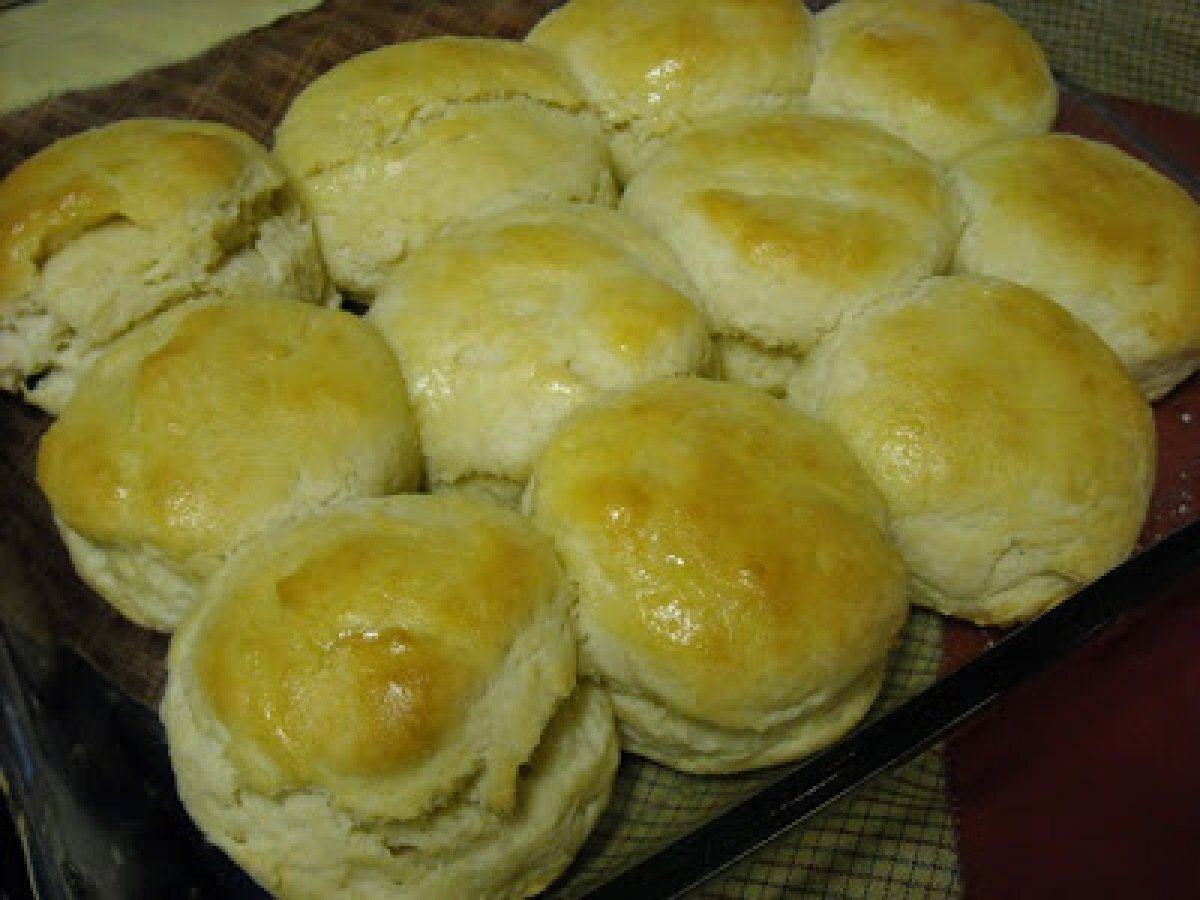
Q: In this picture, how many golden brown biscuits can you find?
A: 11